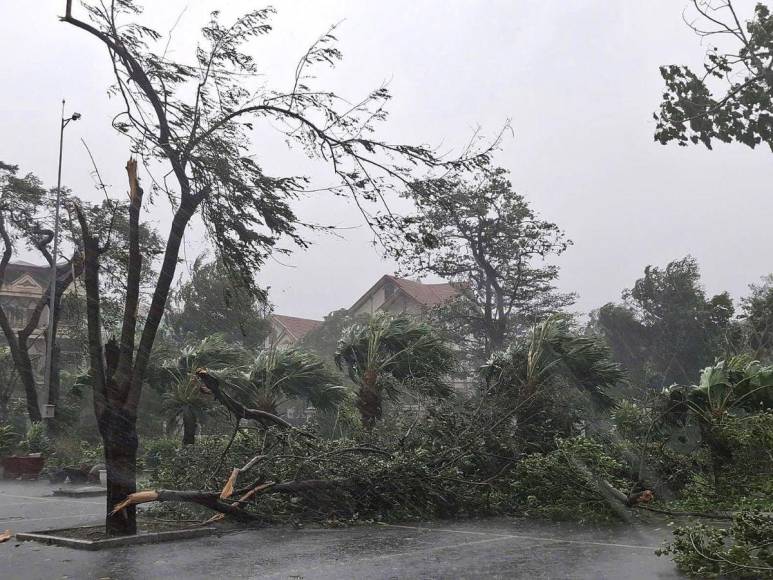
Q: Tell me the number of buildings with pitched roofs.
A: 3